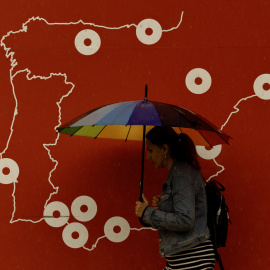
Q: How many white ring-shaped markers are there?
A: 10